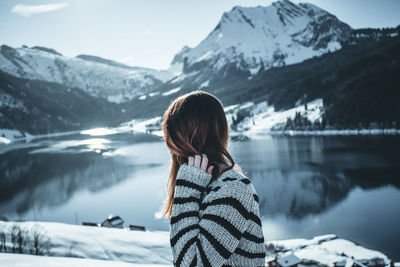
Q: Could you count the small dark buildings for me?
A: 3